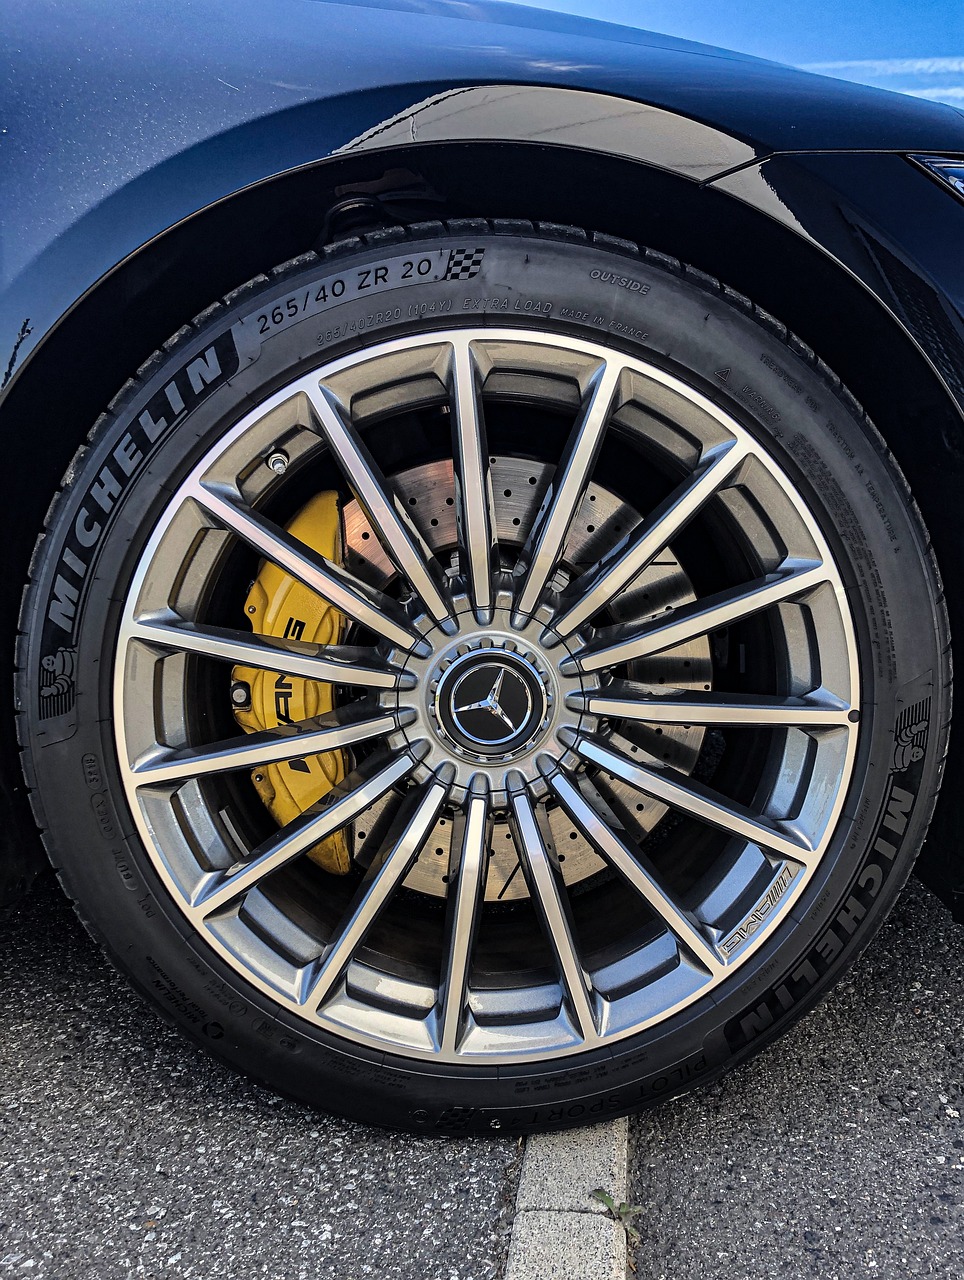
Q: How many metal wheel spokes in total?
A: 15